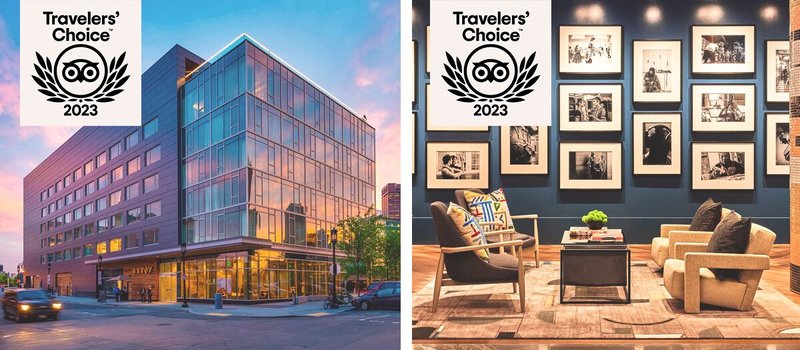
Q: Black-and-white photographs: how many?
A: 12